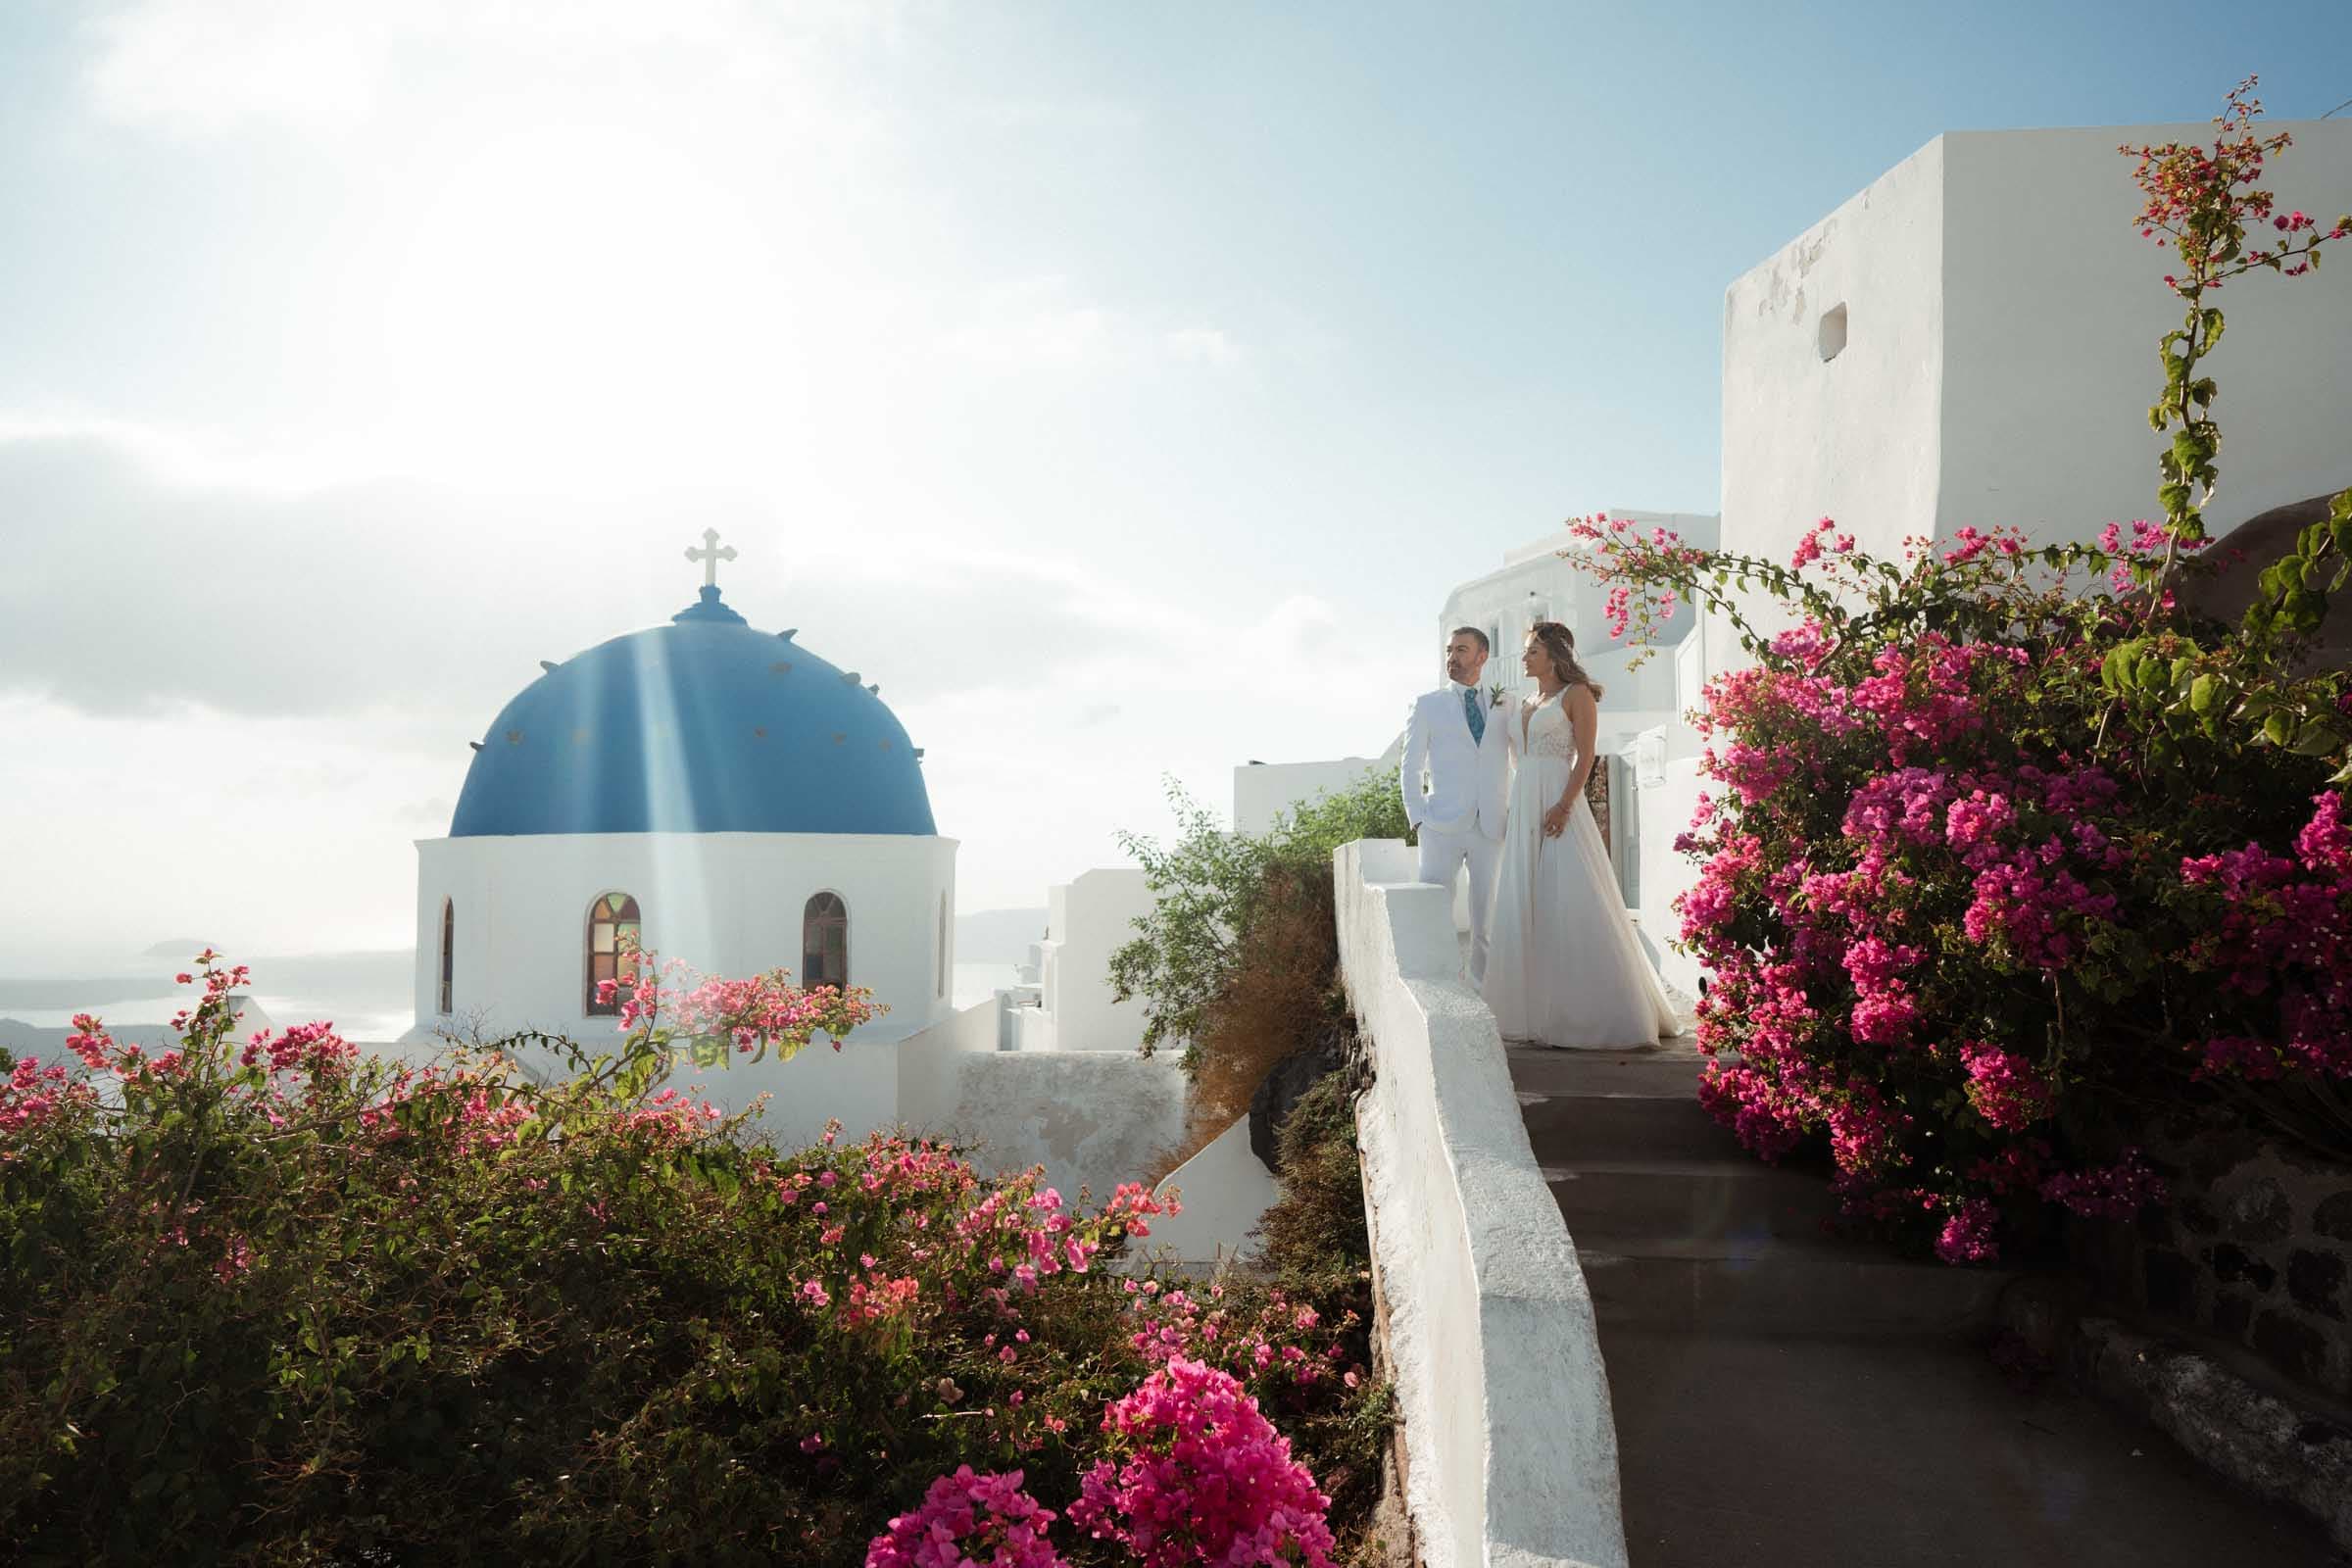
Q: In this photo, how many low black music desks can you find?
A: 0